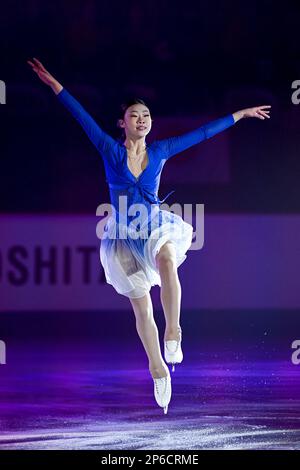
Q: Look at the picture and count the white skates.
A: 2